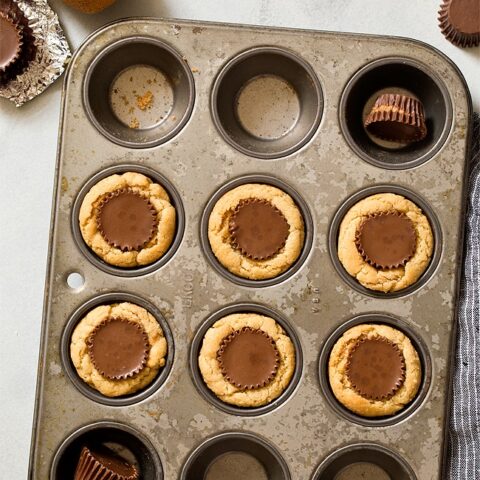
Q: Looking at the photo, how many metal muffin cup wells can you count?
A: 12